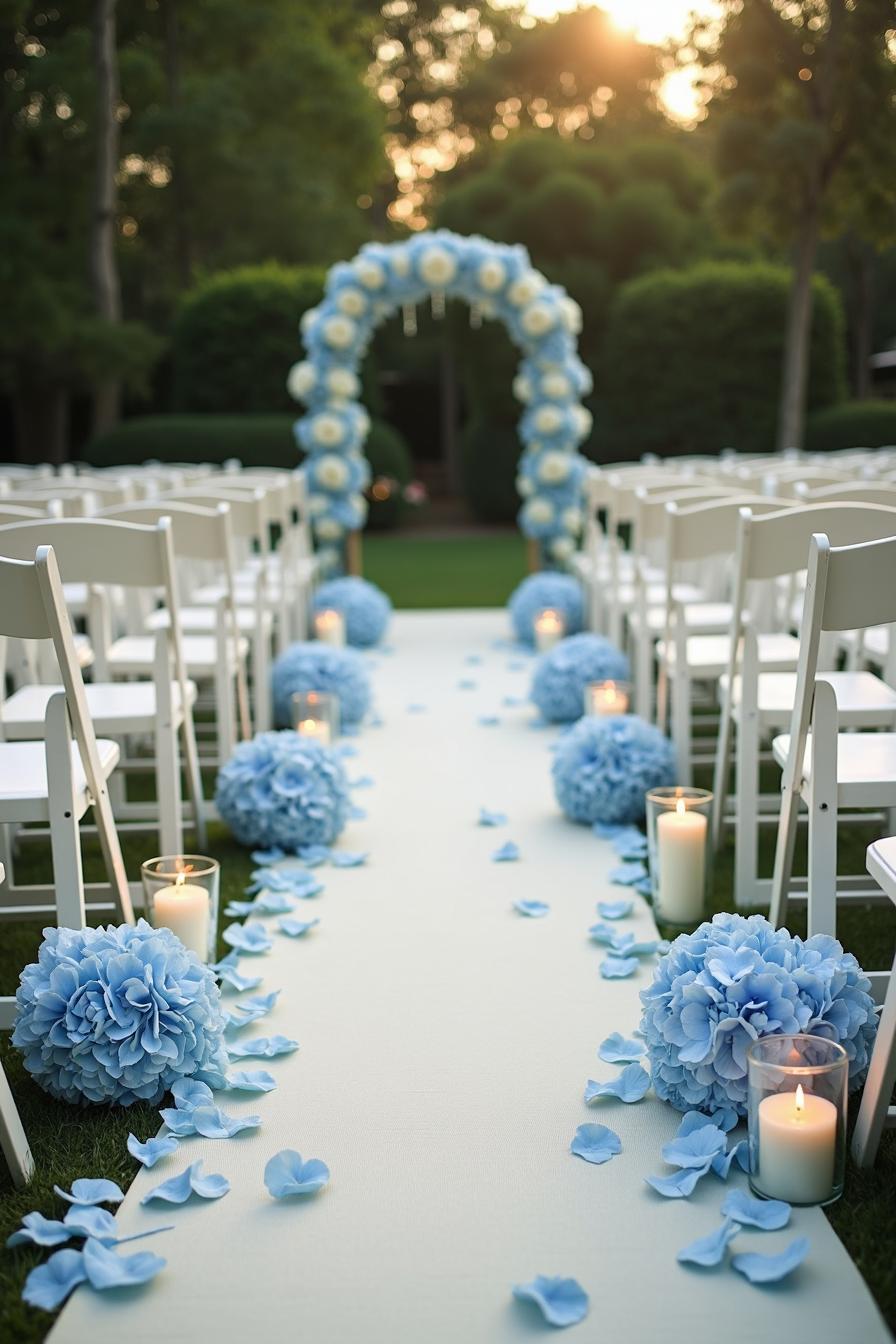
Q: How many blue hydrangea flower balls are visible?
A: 8